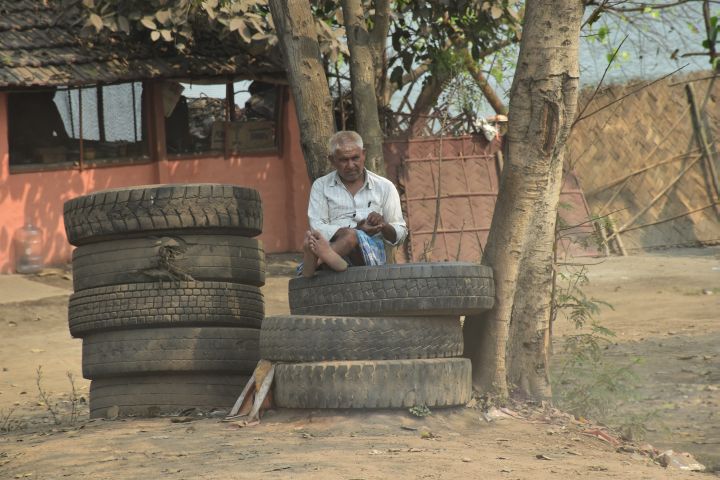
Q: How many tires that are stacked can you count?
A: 8